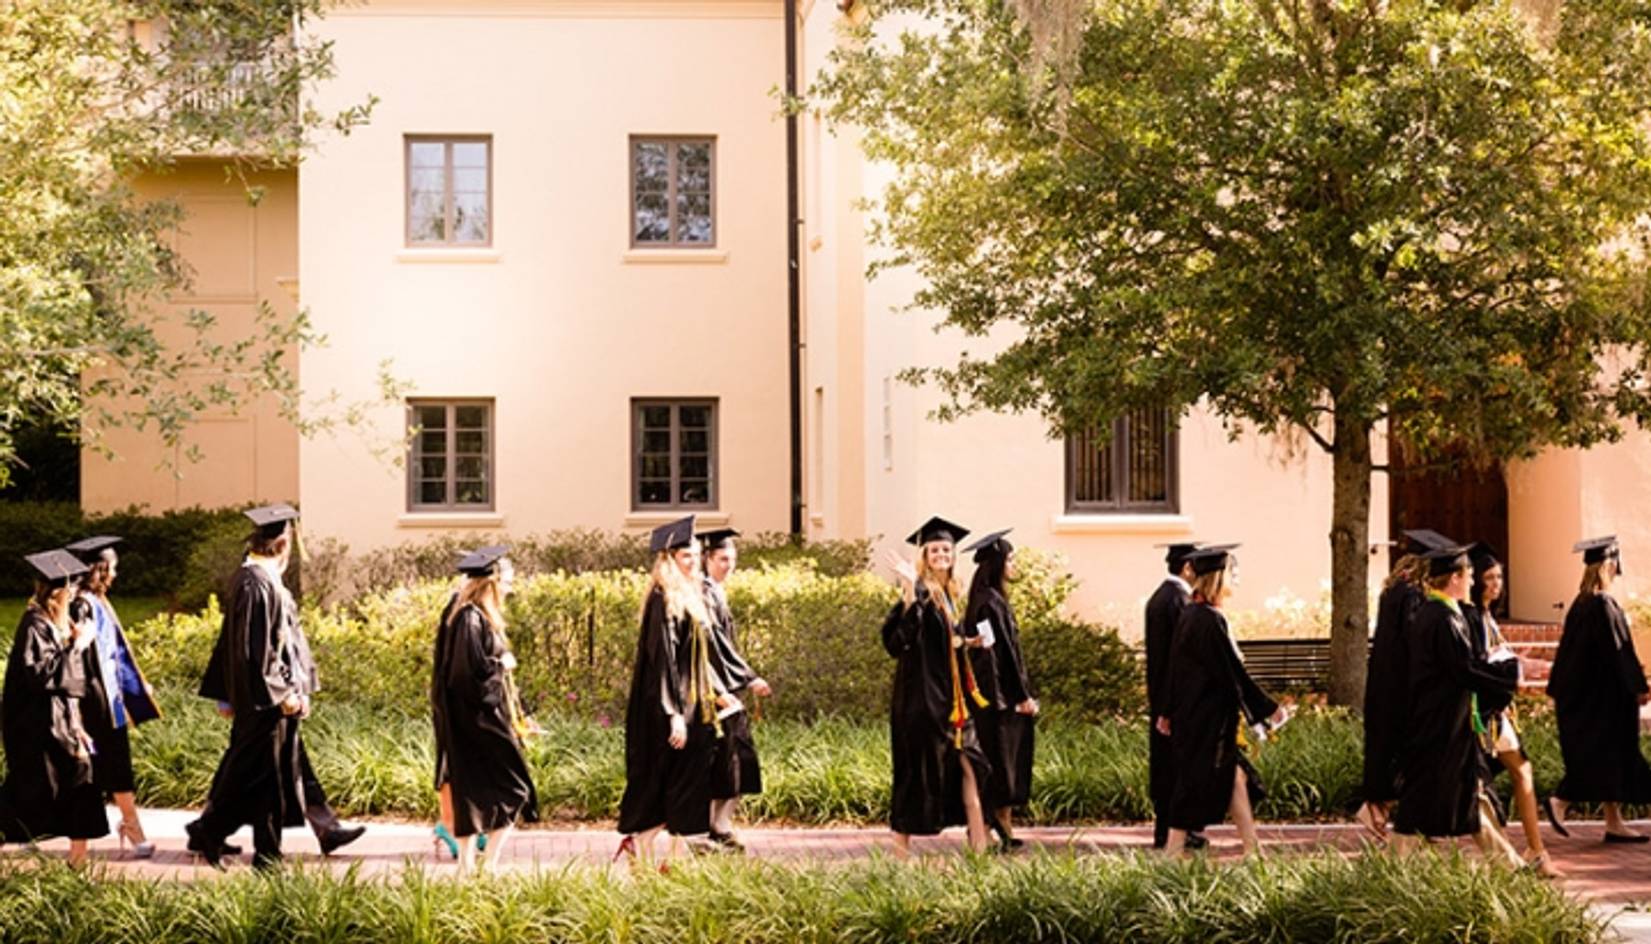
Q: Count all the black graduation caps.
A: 14